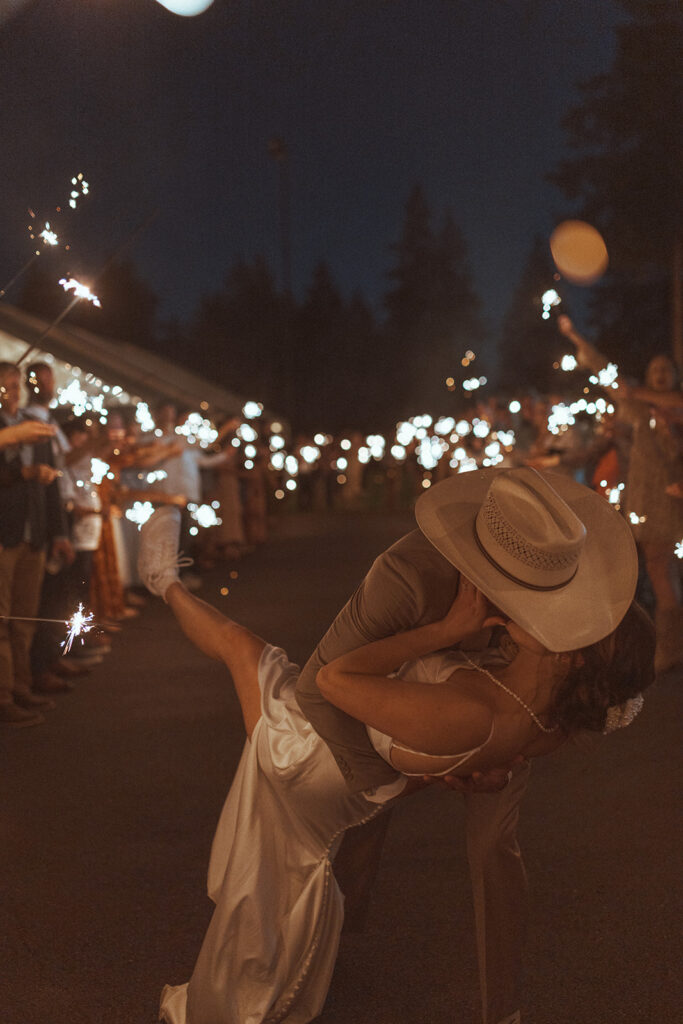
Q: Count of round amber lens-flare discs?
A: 1